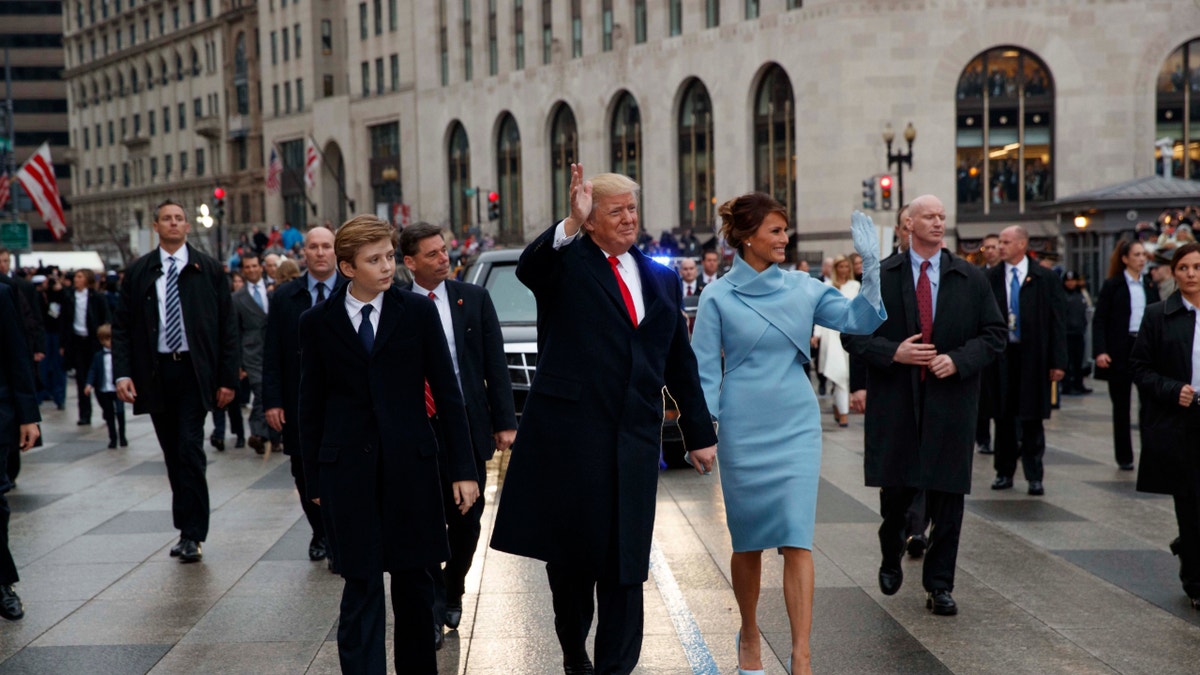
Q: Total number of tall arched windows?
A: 8